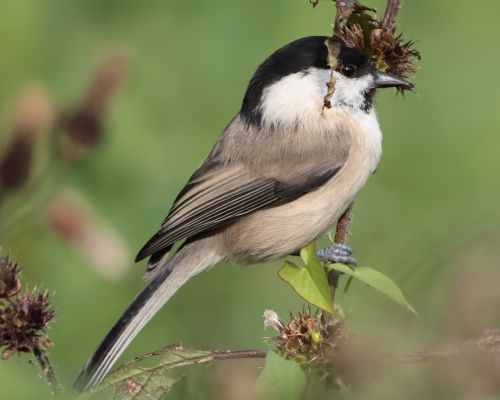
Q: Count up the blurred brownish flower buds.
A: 3